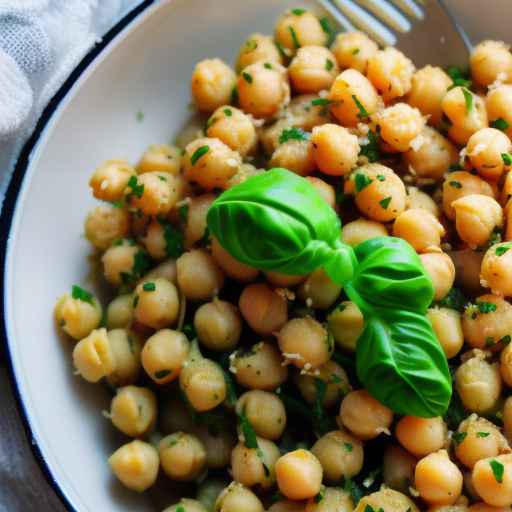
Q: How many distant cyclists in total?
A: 0